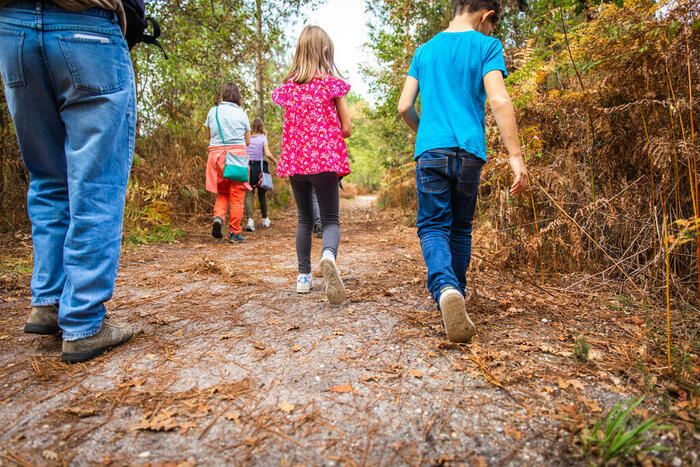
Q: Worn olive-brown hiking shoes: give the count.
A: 2